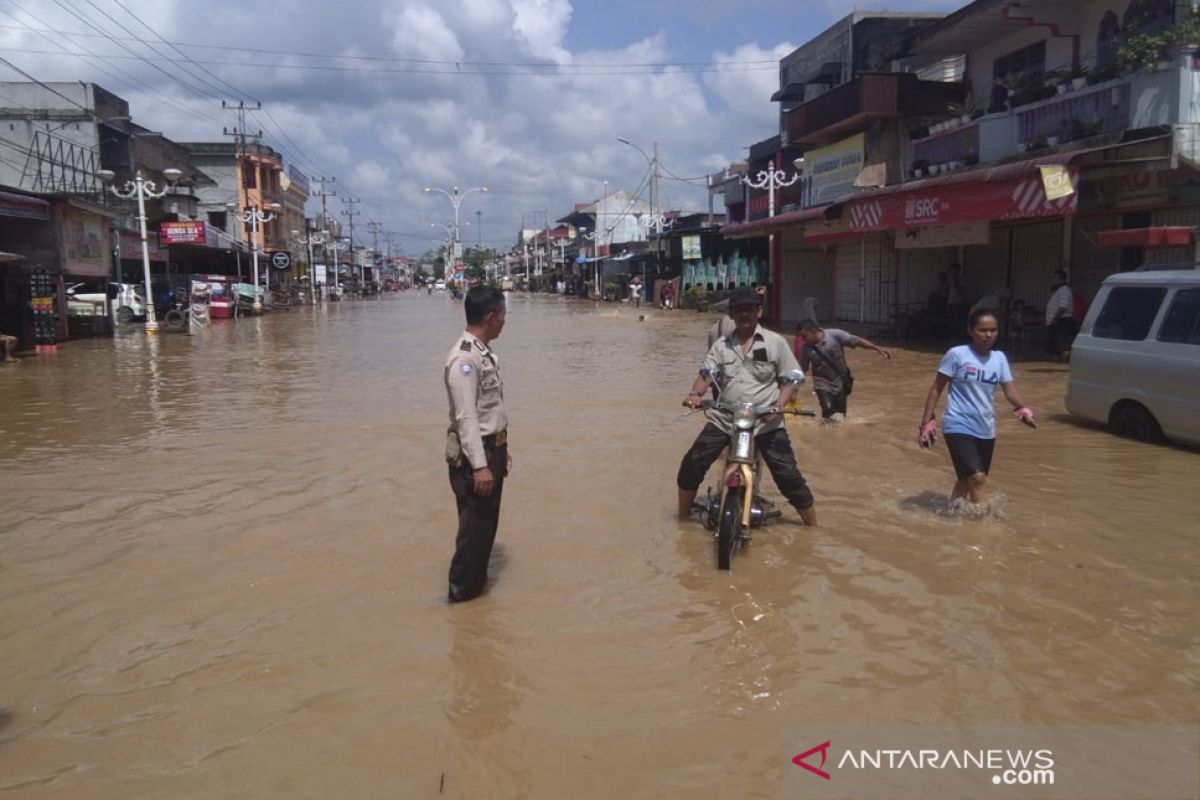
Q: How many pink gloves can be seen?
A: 2